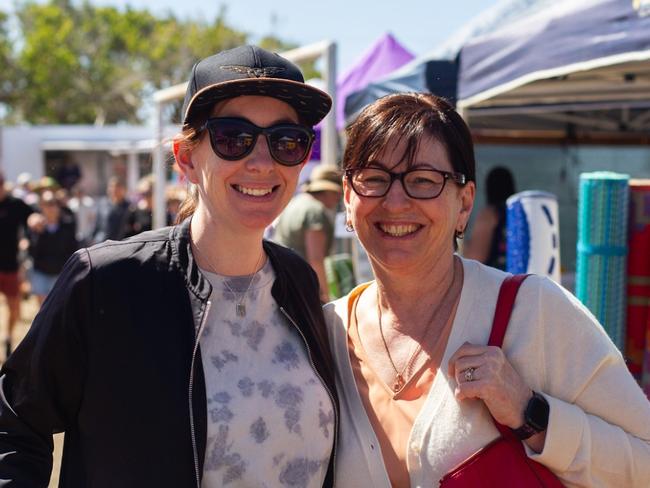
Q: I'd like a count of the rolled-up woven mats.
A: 3